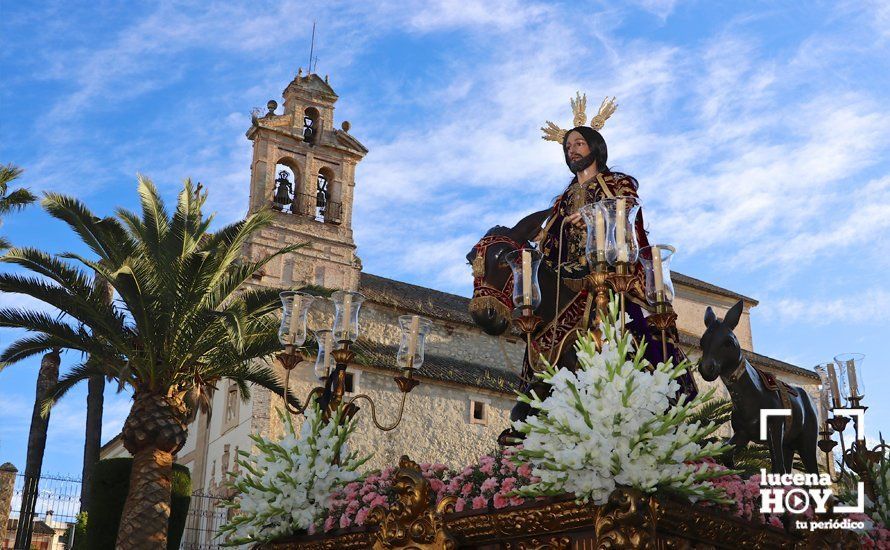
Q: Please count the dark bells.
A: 3